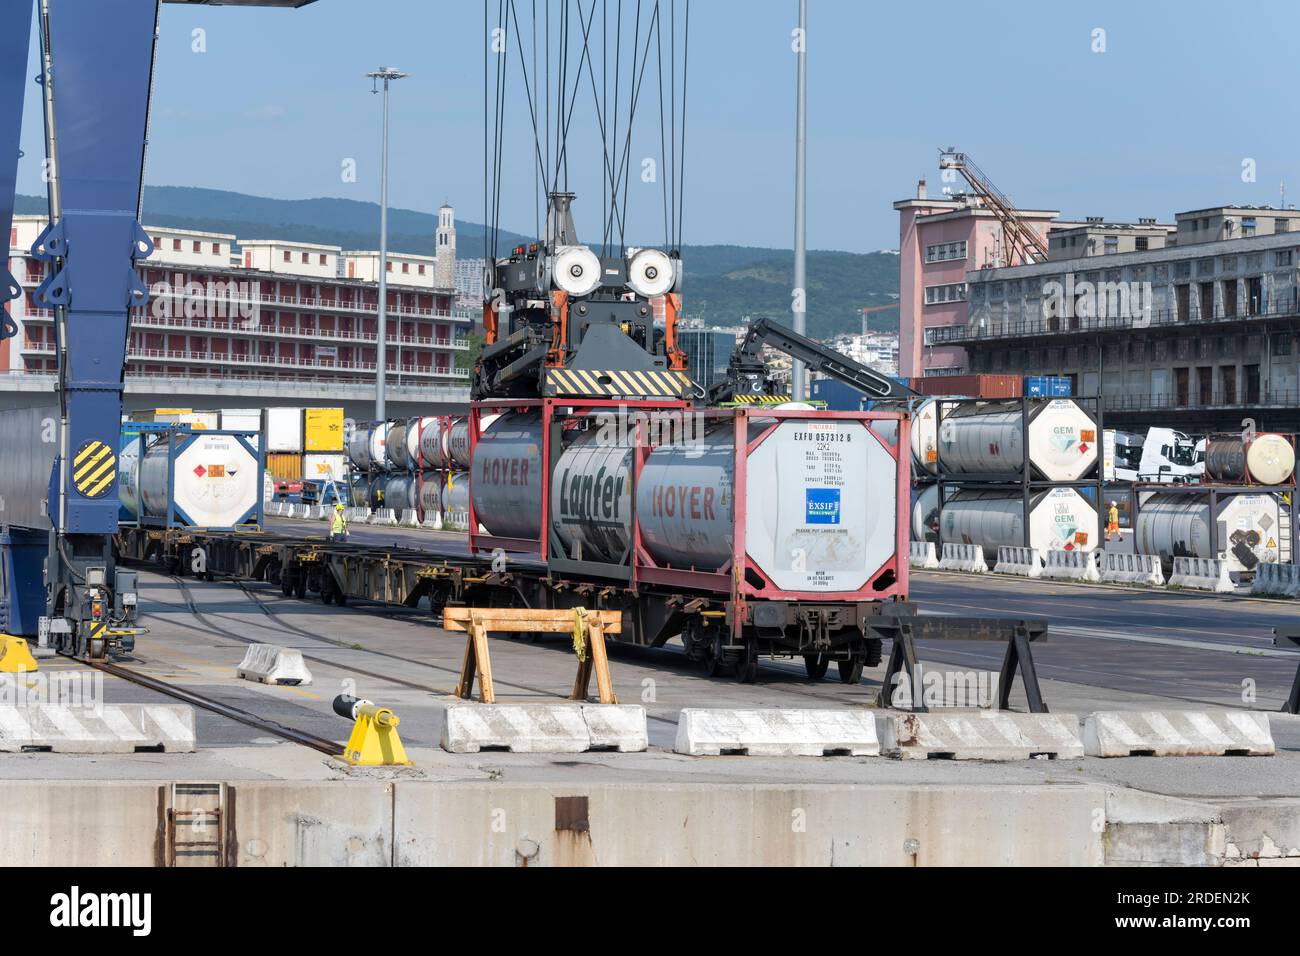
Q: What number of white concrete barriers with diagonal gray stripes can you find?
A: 5